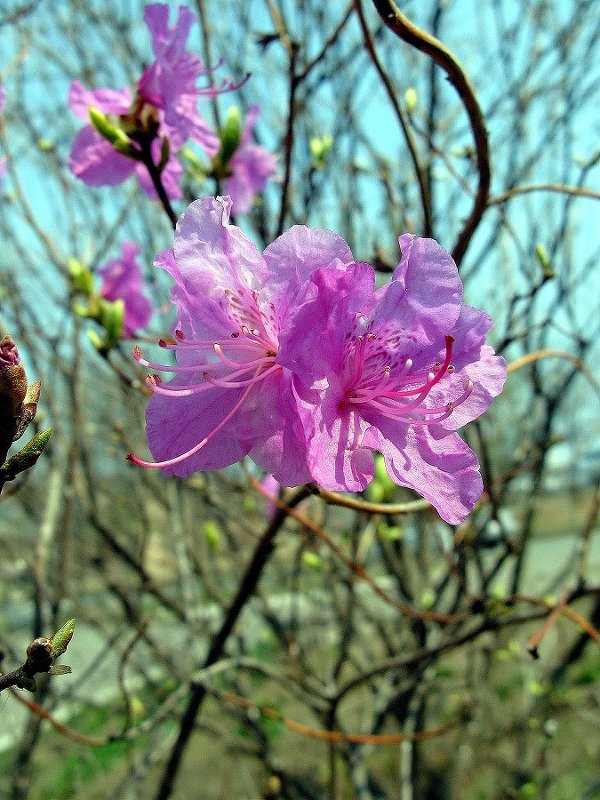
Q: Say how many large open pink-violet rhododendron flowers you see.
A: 2